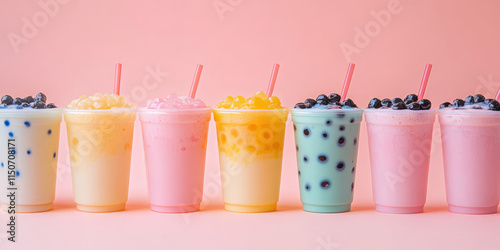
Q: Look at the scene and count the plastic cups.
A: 7